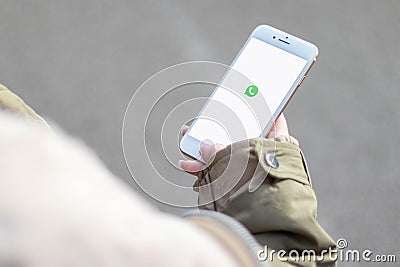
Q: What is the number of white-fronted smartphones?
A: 1